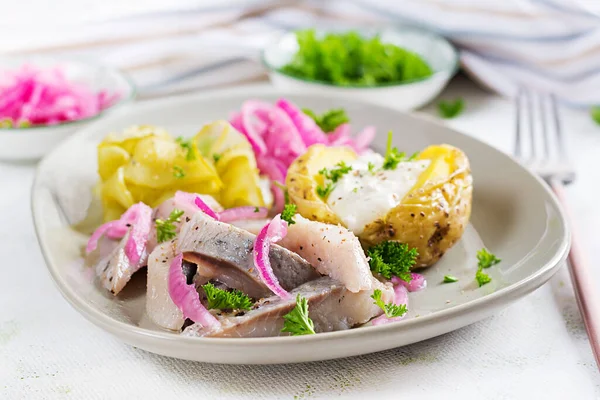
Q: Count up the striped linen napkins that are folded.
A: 1